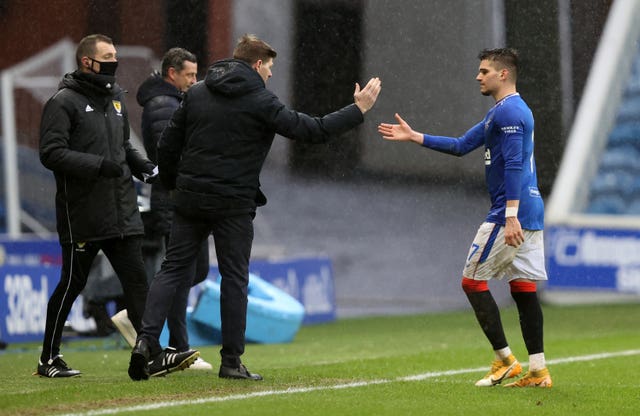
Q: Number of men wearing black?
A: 3